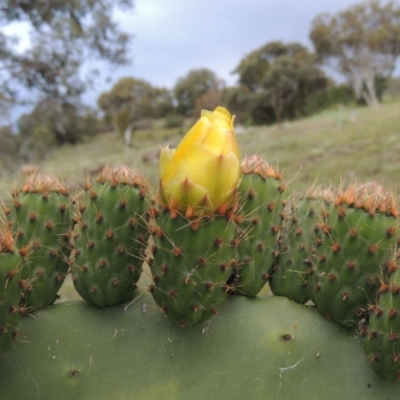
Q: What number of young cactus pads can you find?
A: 8